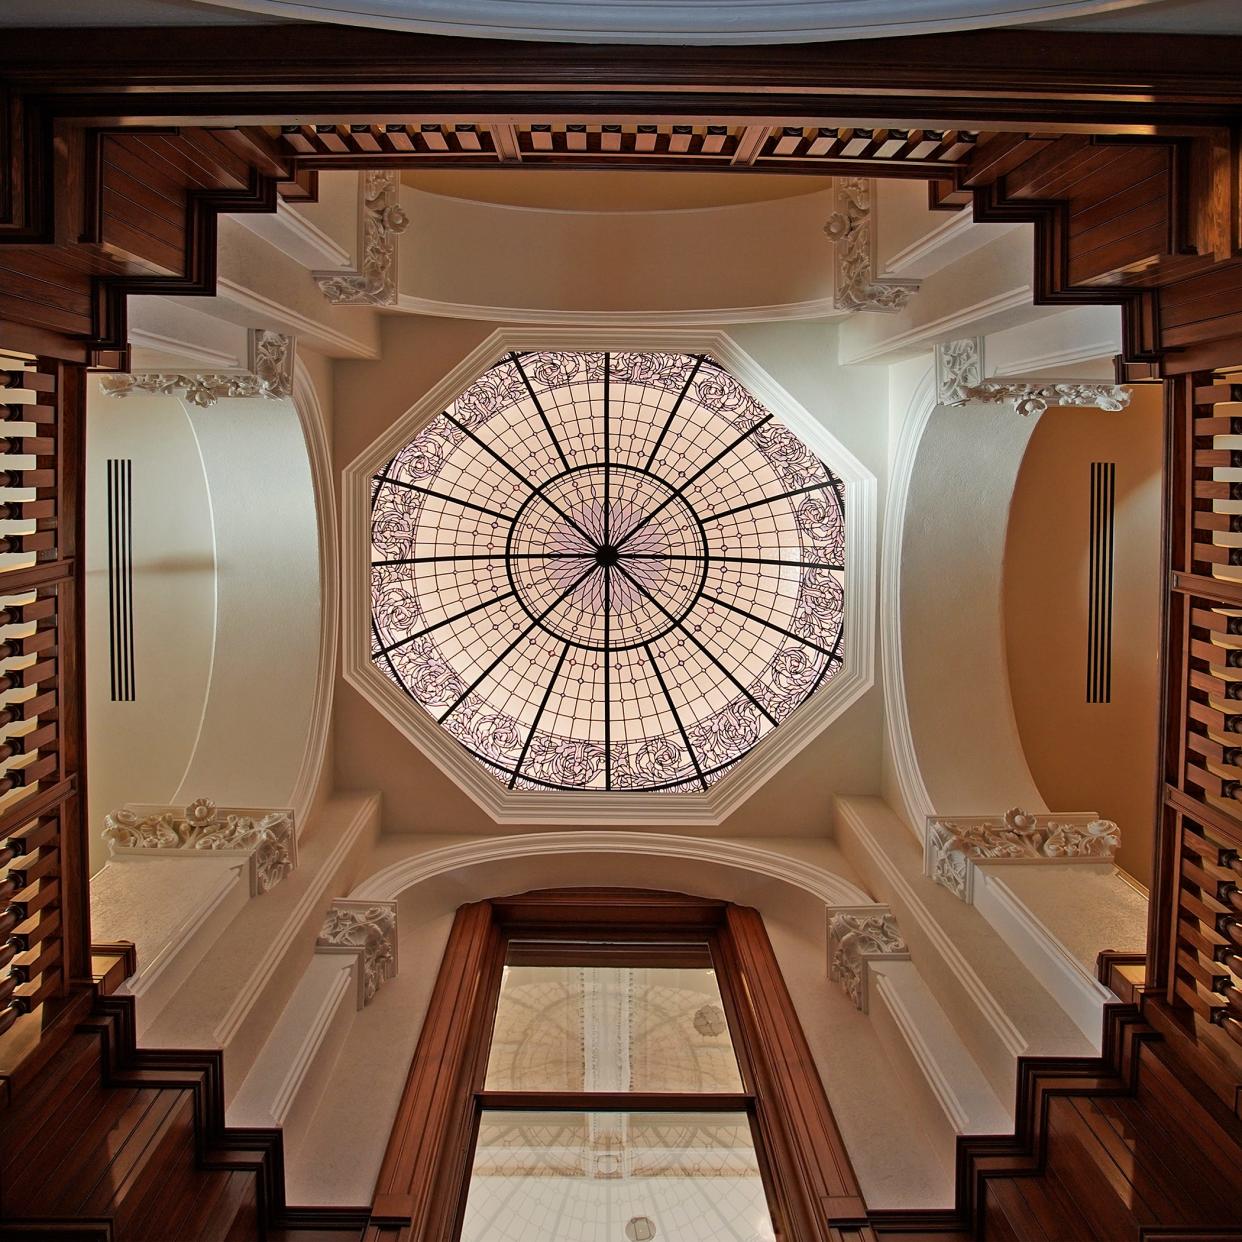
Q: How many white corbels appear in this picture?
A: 8